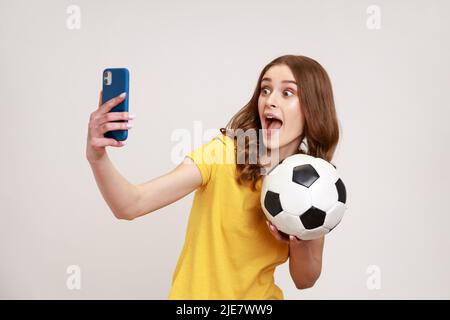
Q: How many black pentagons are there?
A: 4